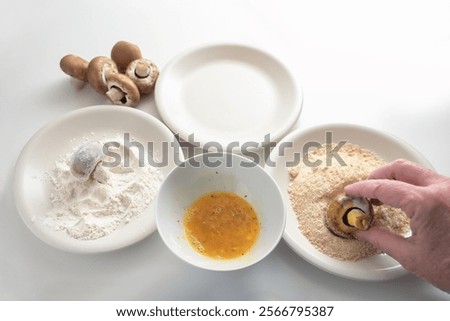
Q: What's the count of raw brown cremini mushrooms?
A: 5